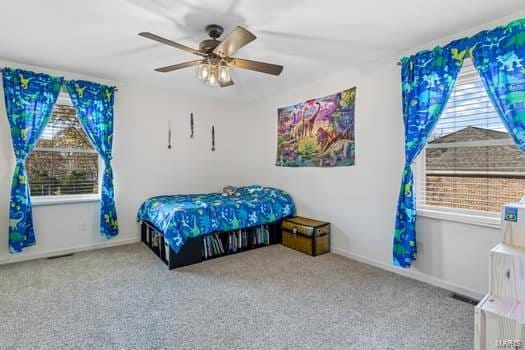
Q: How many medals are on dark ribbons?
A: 3